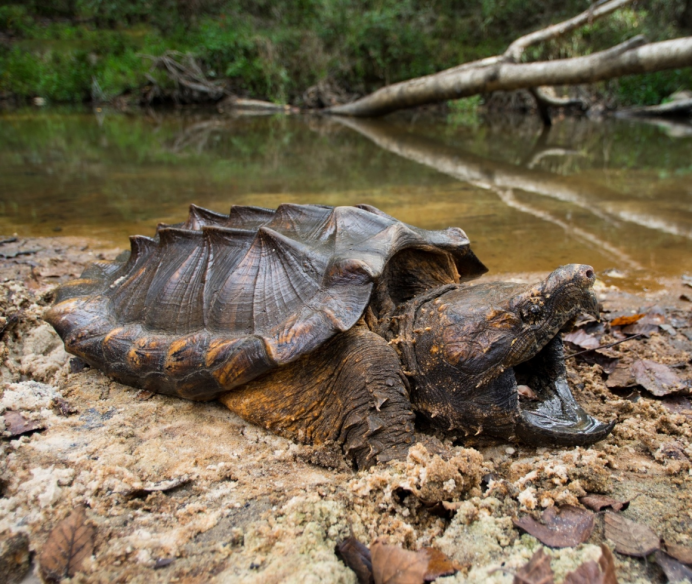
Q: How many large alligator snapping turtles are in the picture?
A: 1